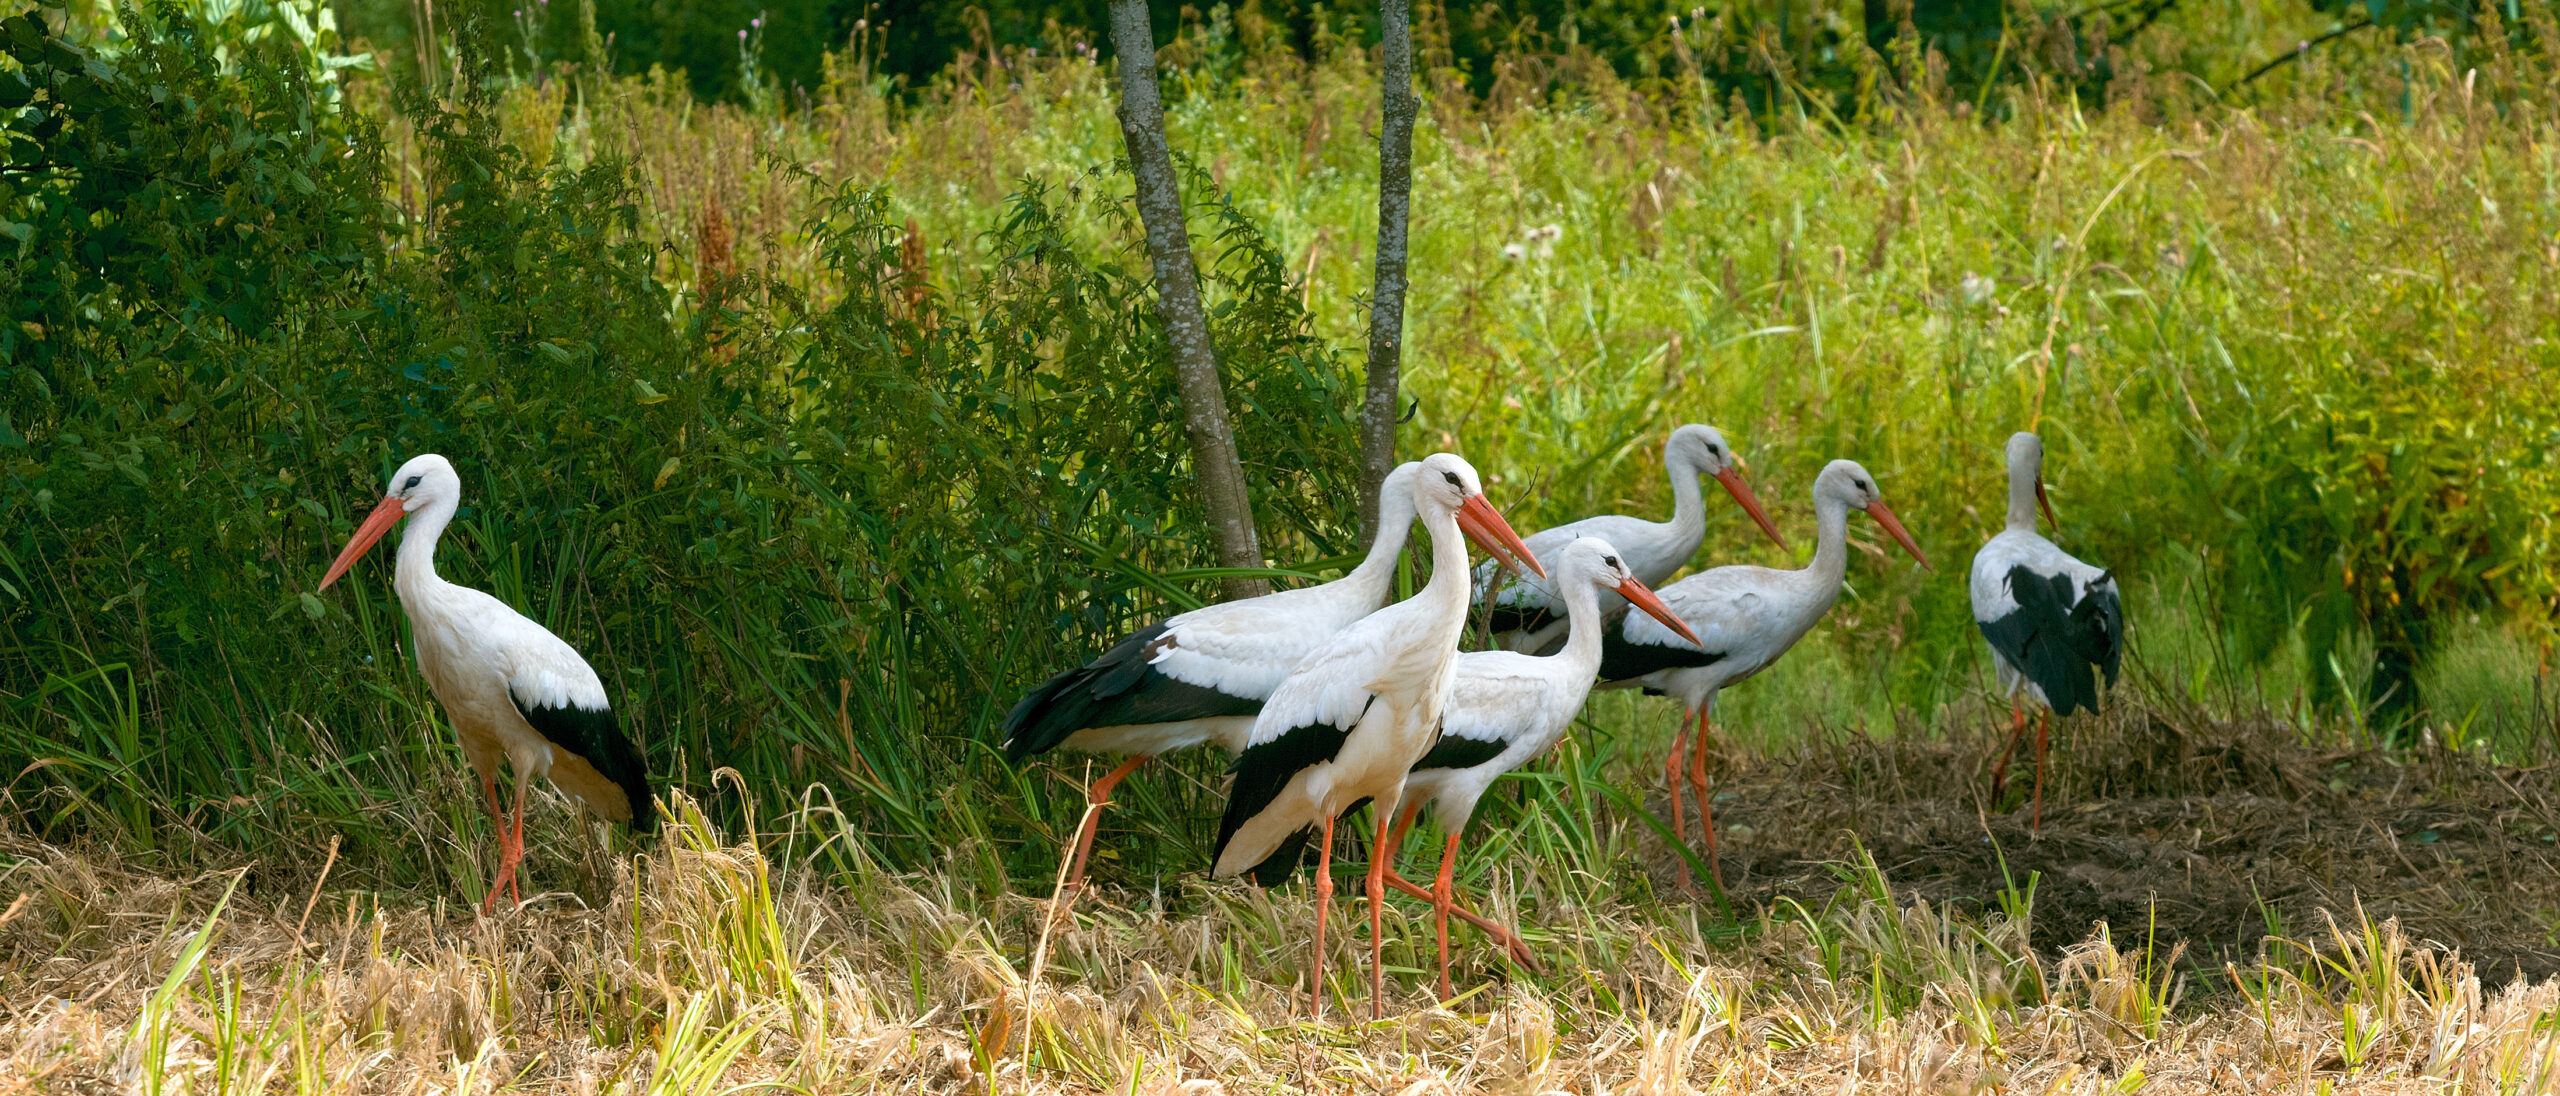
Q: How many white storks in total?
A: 7